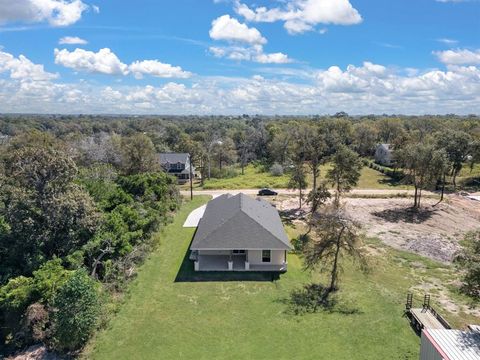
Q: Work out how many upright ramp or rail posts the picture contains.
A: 2